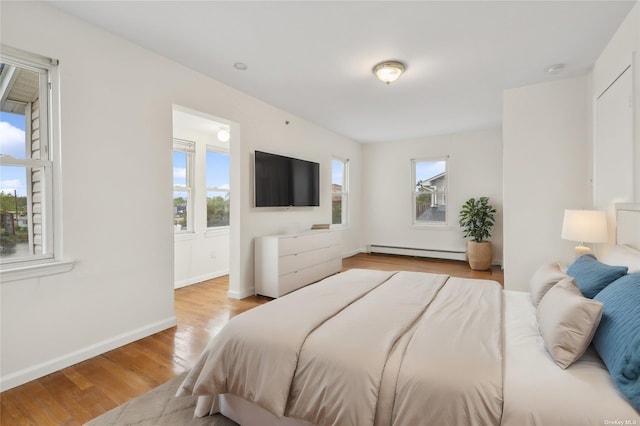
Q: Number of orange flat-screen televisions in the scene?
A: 0